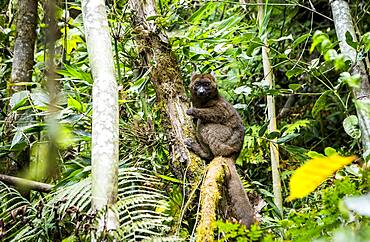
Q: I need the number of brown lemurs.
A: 1